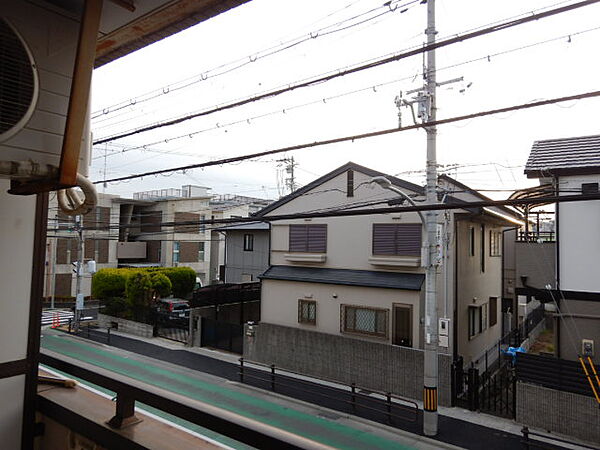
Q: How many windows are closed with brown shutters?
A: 2